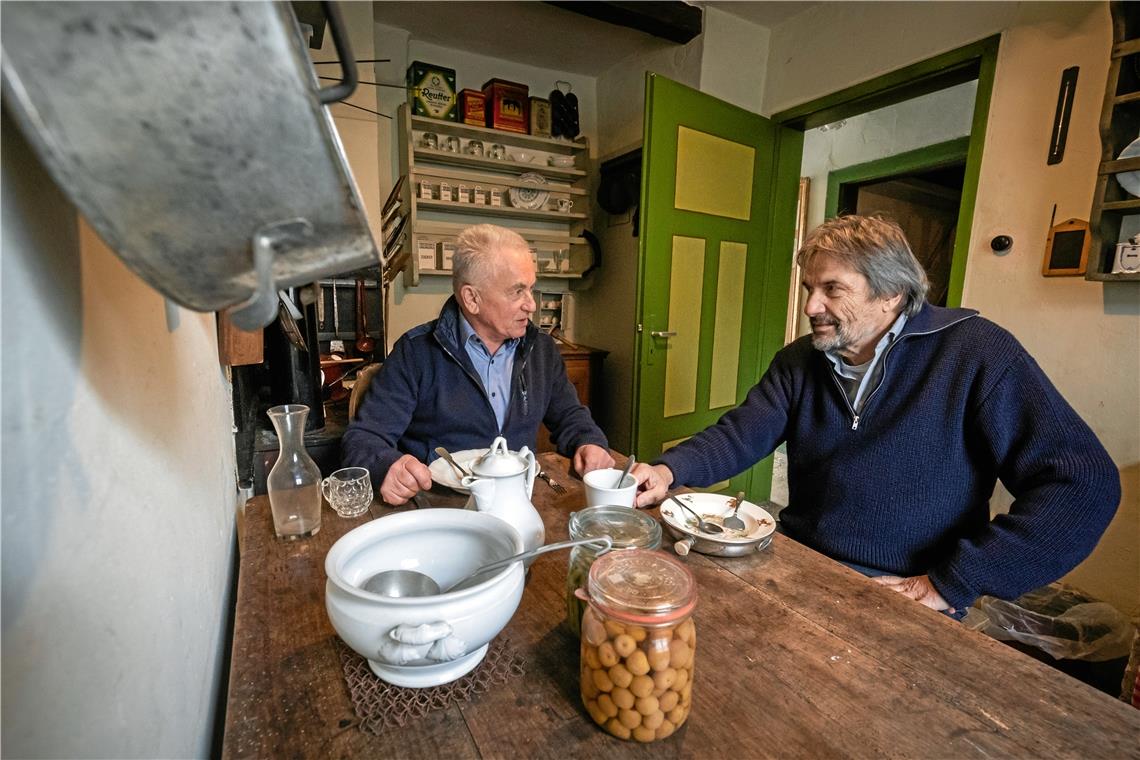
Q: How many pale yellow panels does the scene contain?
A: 4